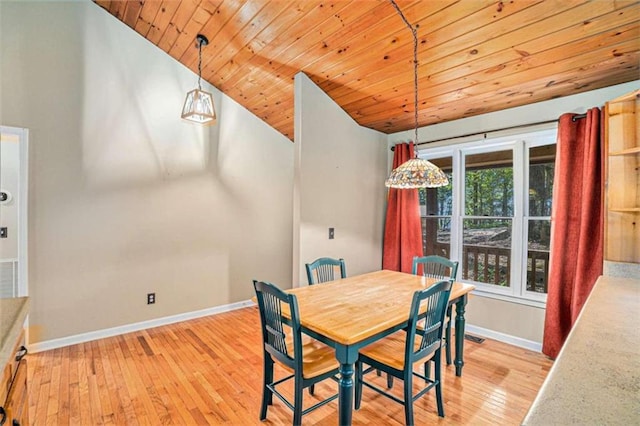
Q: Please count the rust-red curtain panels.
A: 2